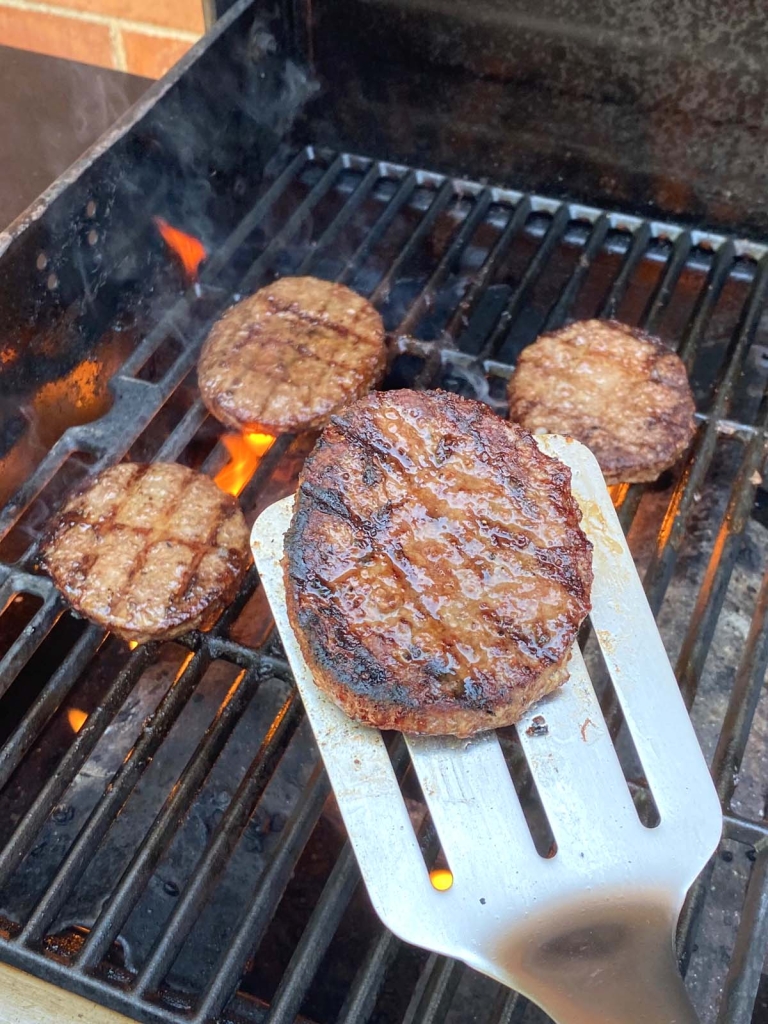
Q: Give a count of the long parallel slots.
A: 3